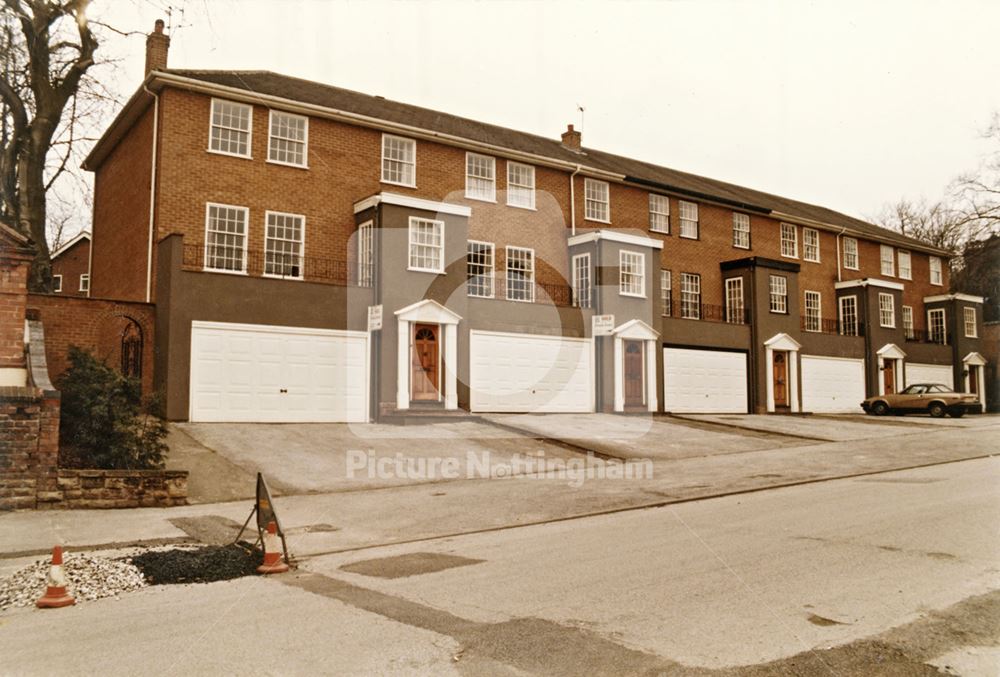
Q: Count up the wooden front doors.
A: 5